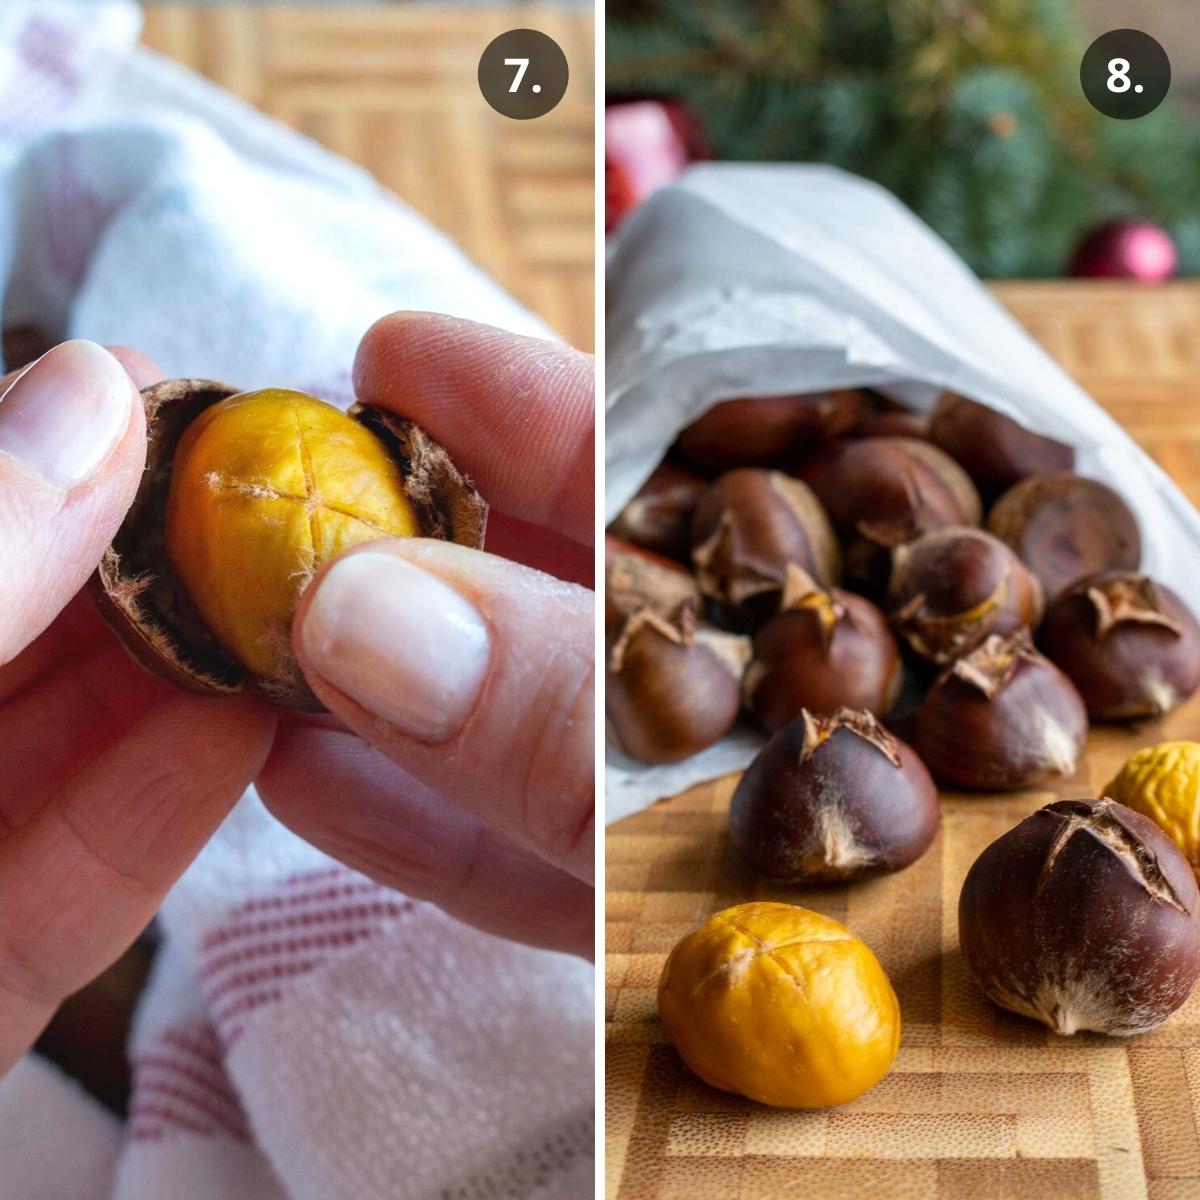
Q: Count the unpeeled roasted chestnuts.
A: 15